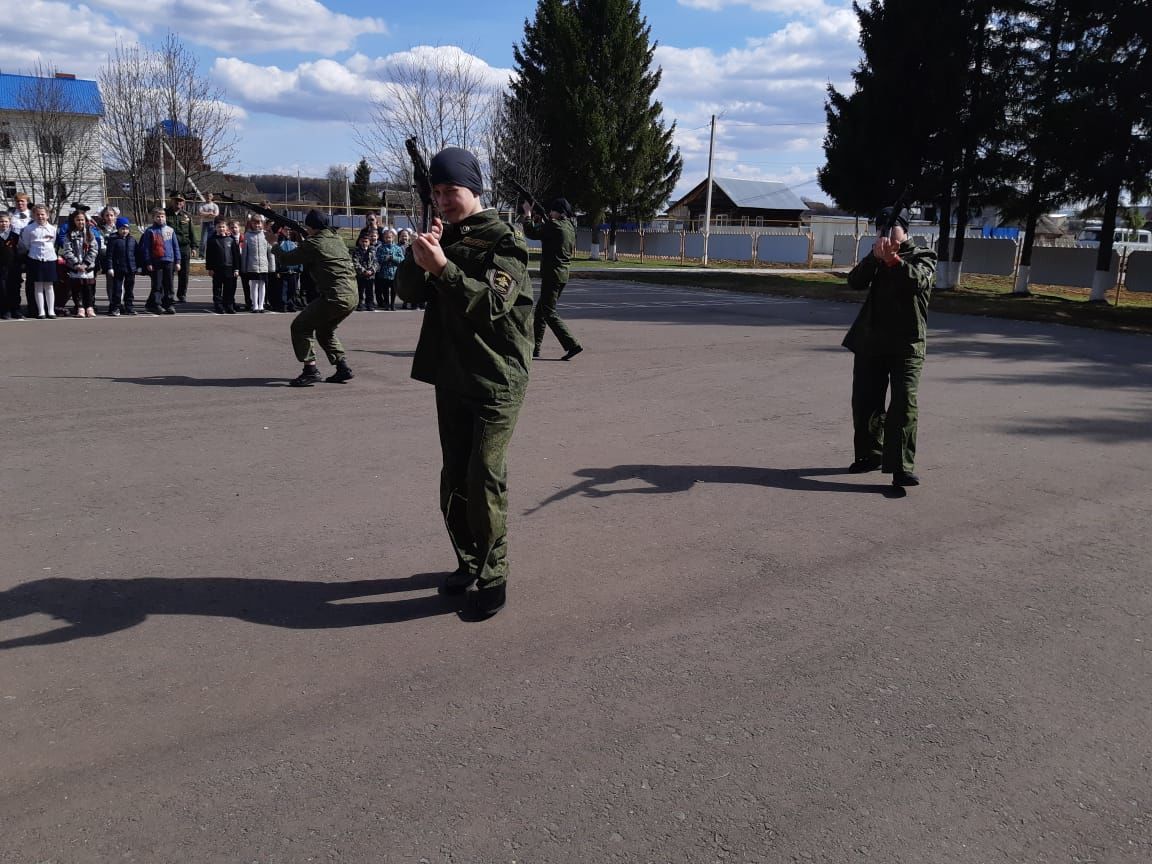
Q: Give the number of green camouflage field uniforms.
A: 4